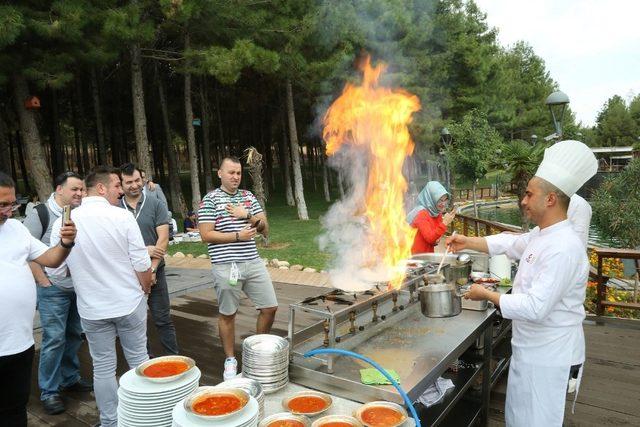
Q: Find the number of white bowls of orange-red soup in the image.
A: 6